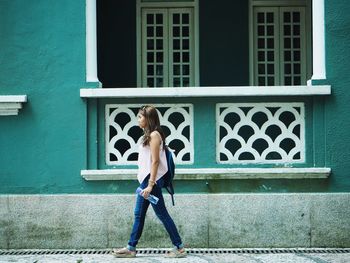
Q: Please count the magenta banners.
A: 0